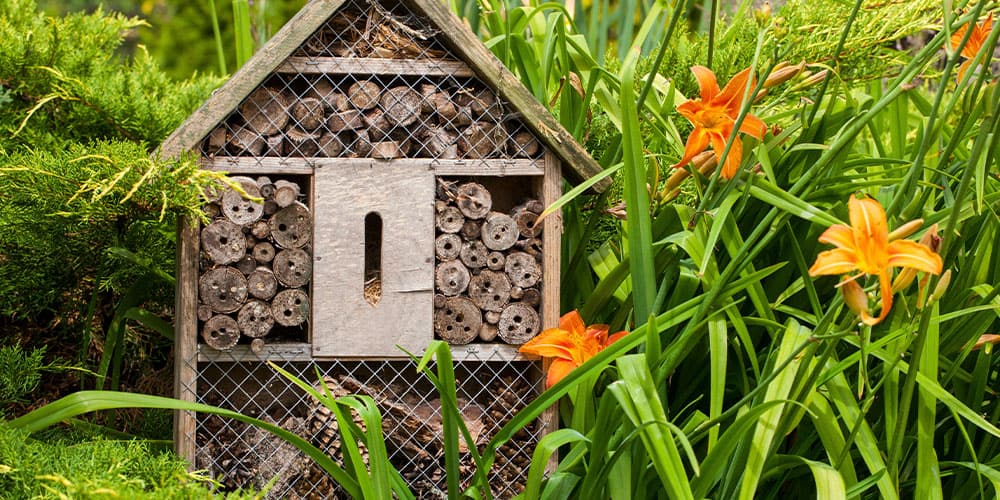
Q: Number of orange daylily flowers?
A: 4